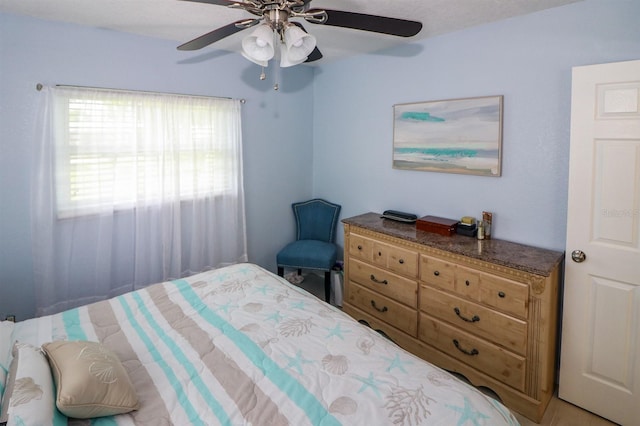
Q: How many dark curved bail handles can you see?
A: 4